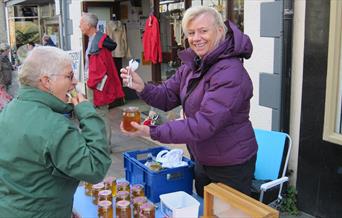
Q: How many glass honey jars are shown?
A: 12